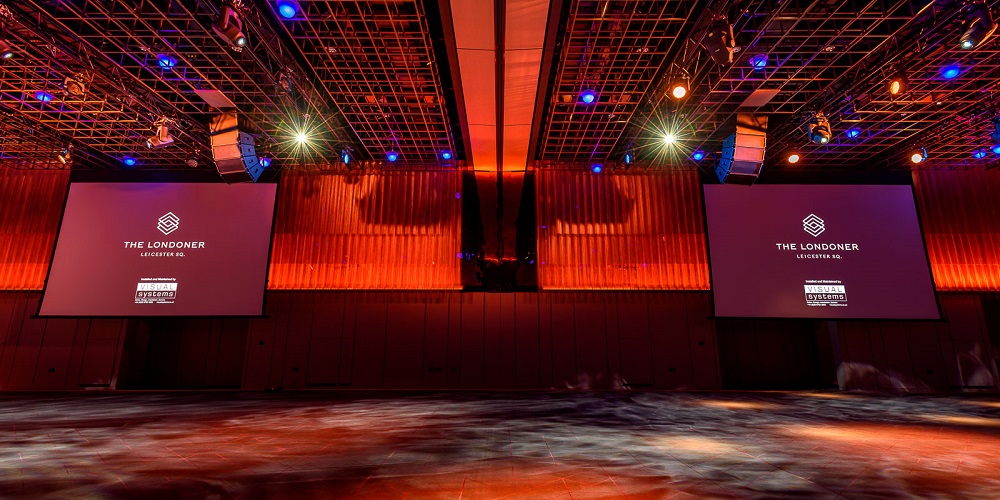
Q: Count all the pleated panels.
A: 4